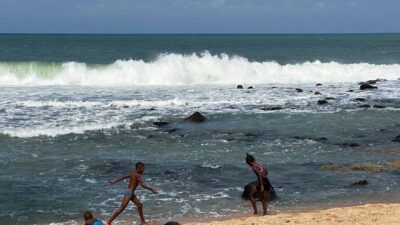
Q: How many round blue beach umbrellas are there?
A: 0